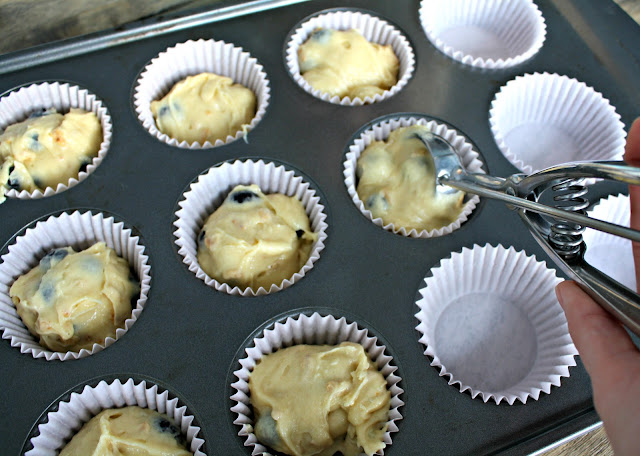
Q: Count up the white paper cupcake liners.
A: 12